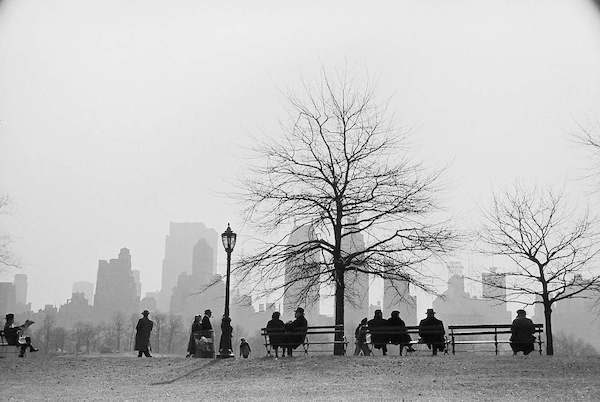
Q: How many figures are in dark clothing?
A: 12